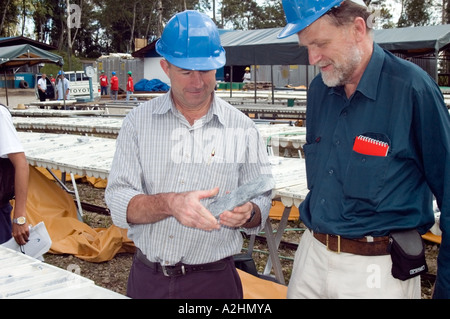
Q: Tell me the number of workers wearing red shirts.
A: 4